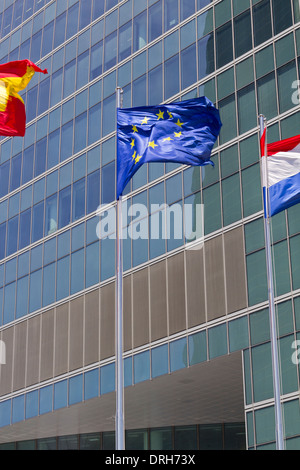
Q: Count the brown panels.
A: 15